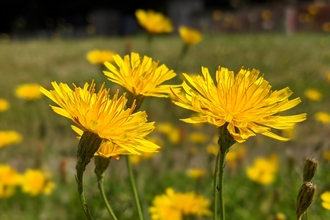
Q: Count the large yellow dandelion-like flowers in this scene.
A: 3